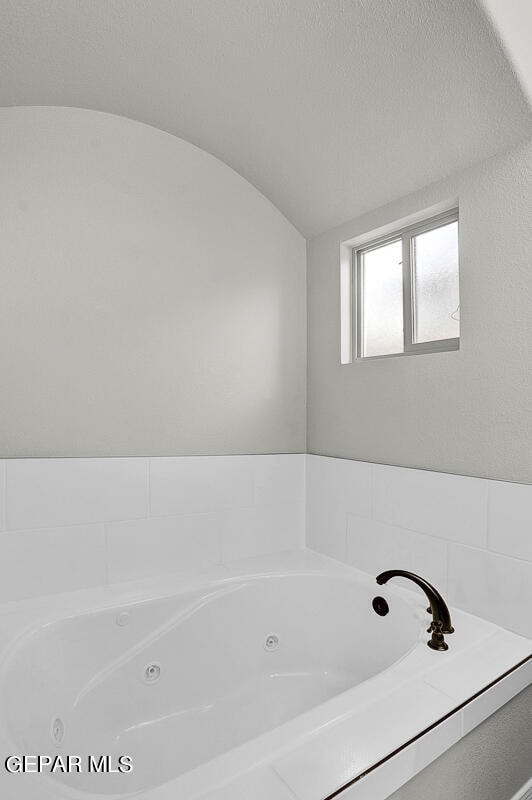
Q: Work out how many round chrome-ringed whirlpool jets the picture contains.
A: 3